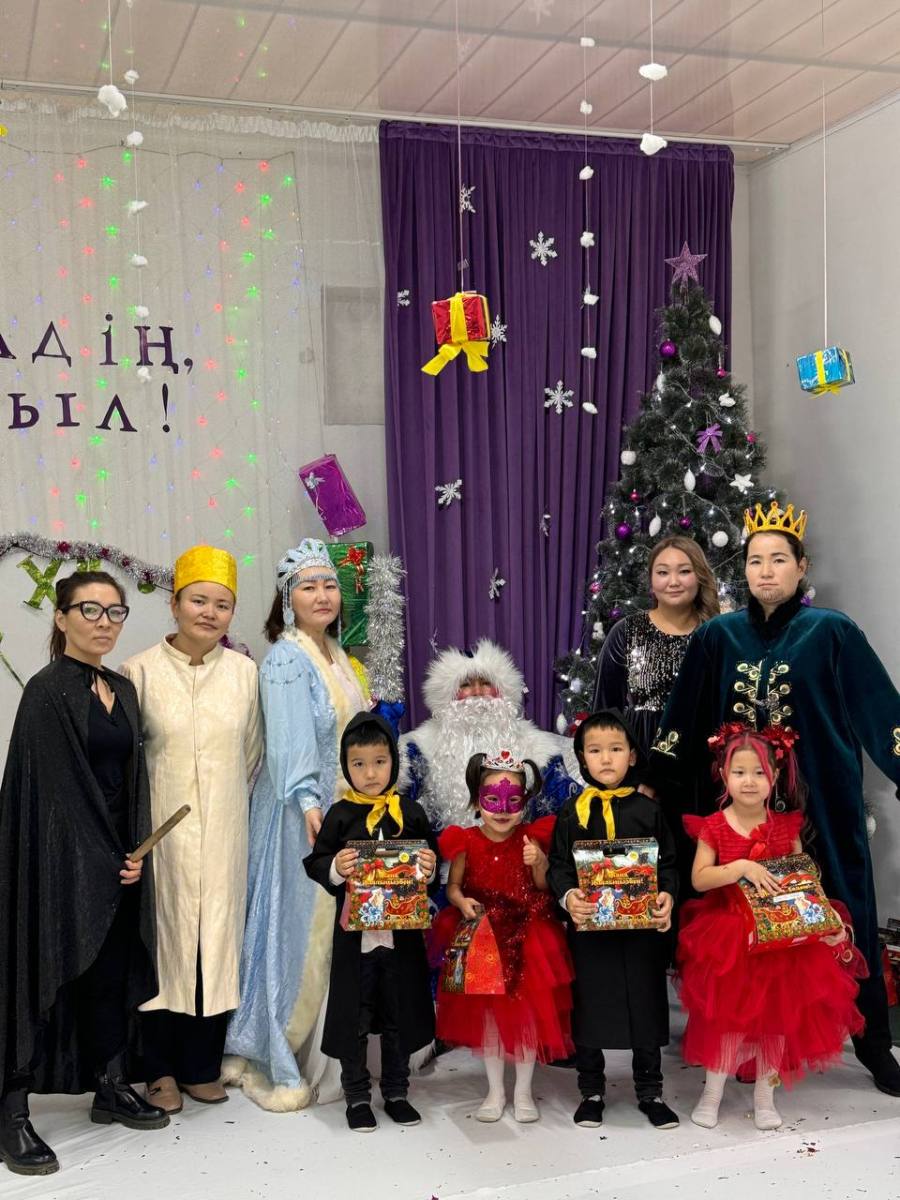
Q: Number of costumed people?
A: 9